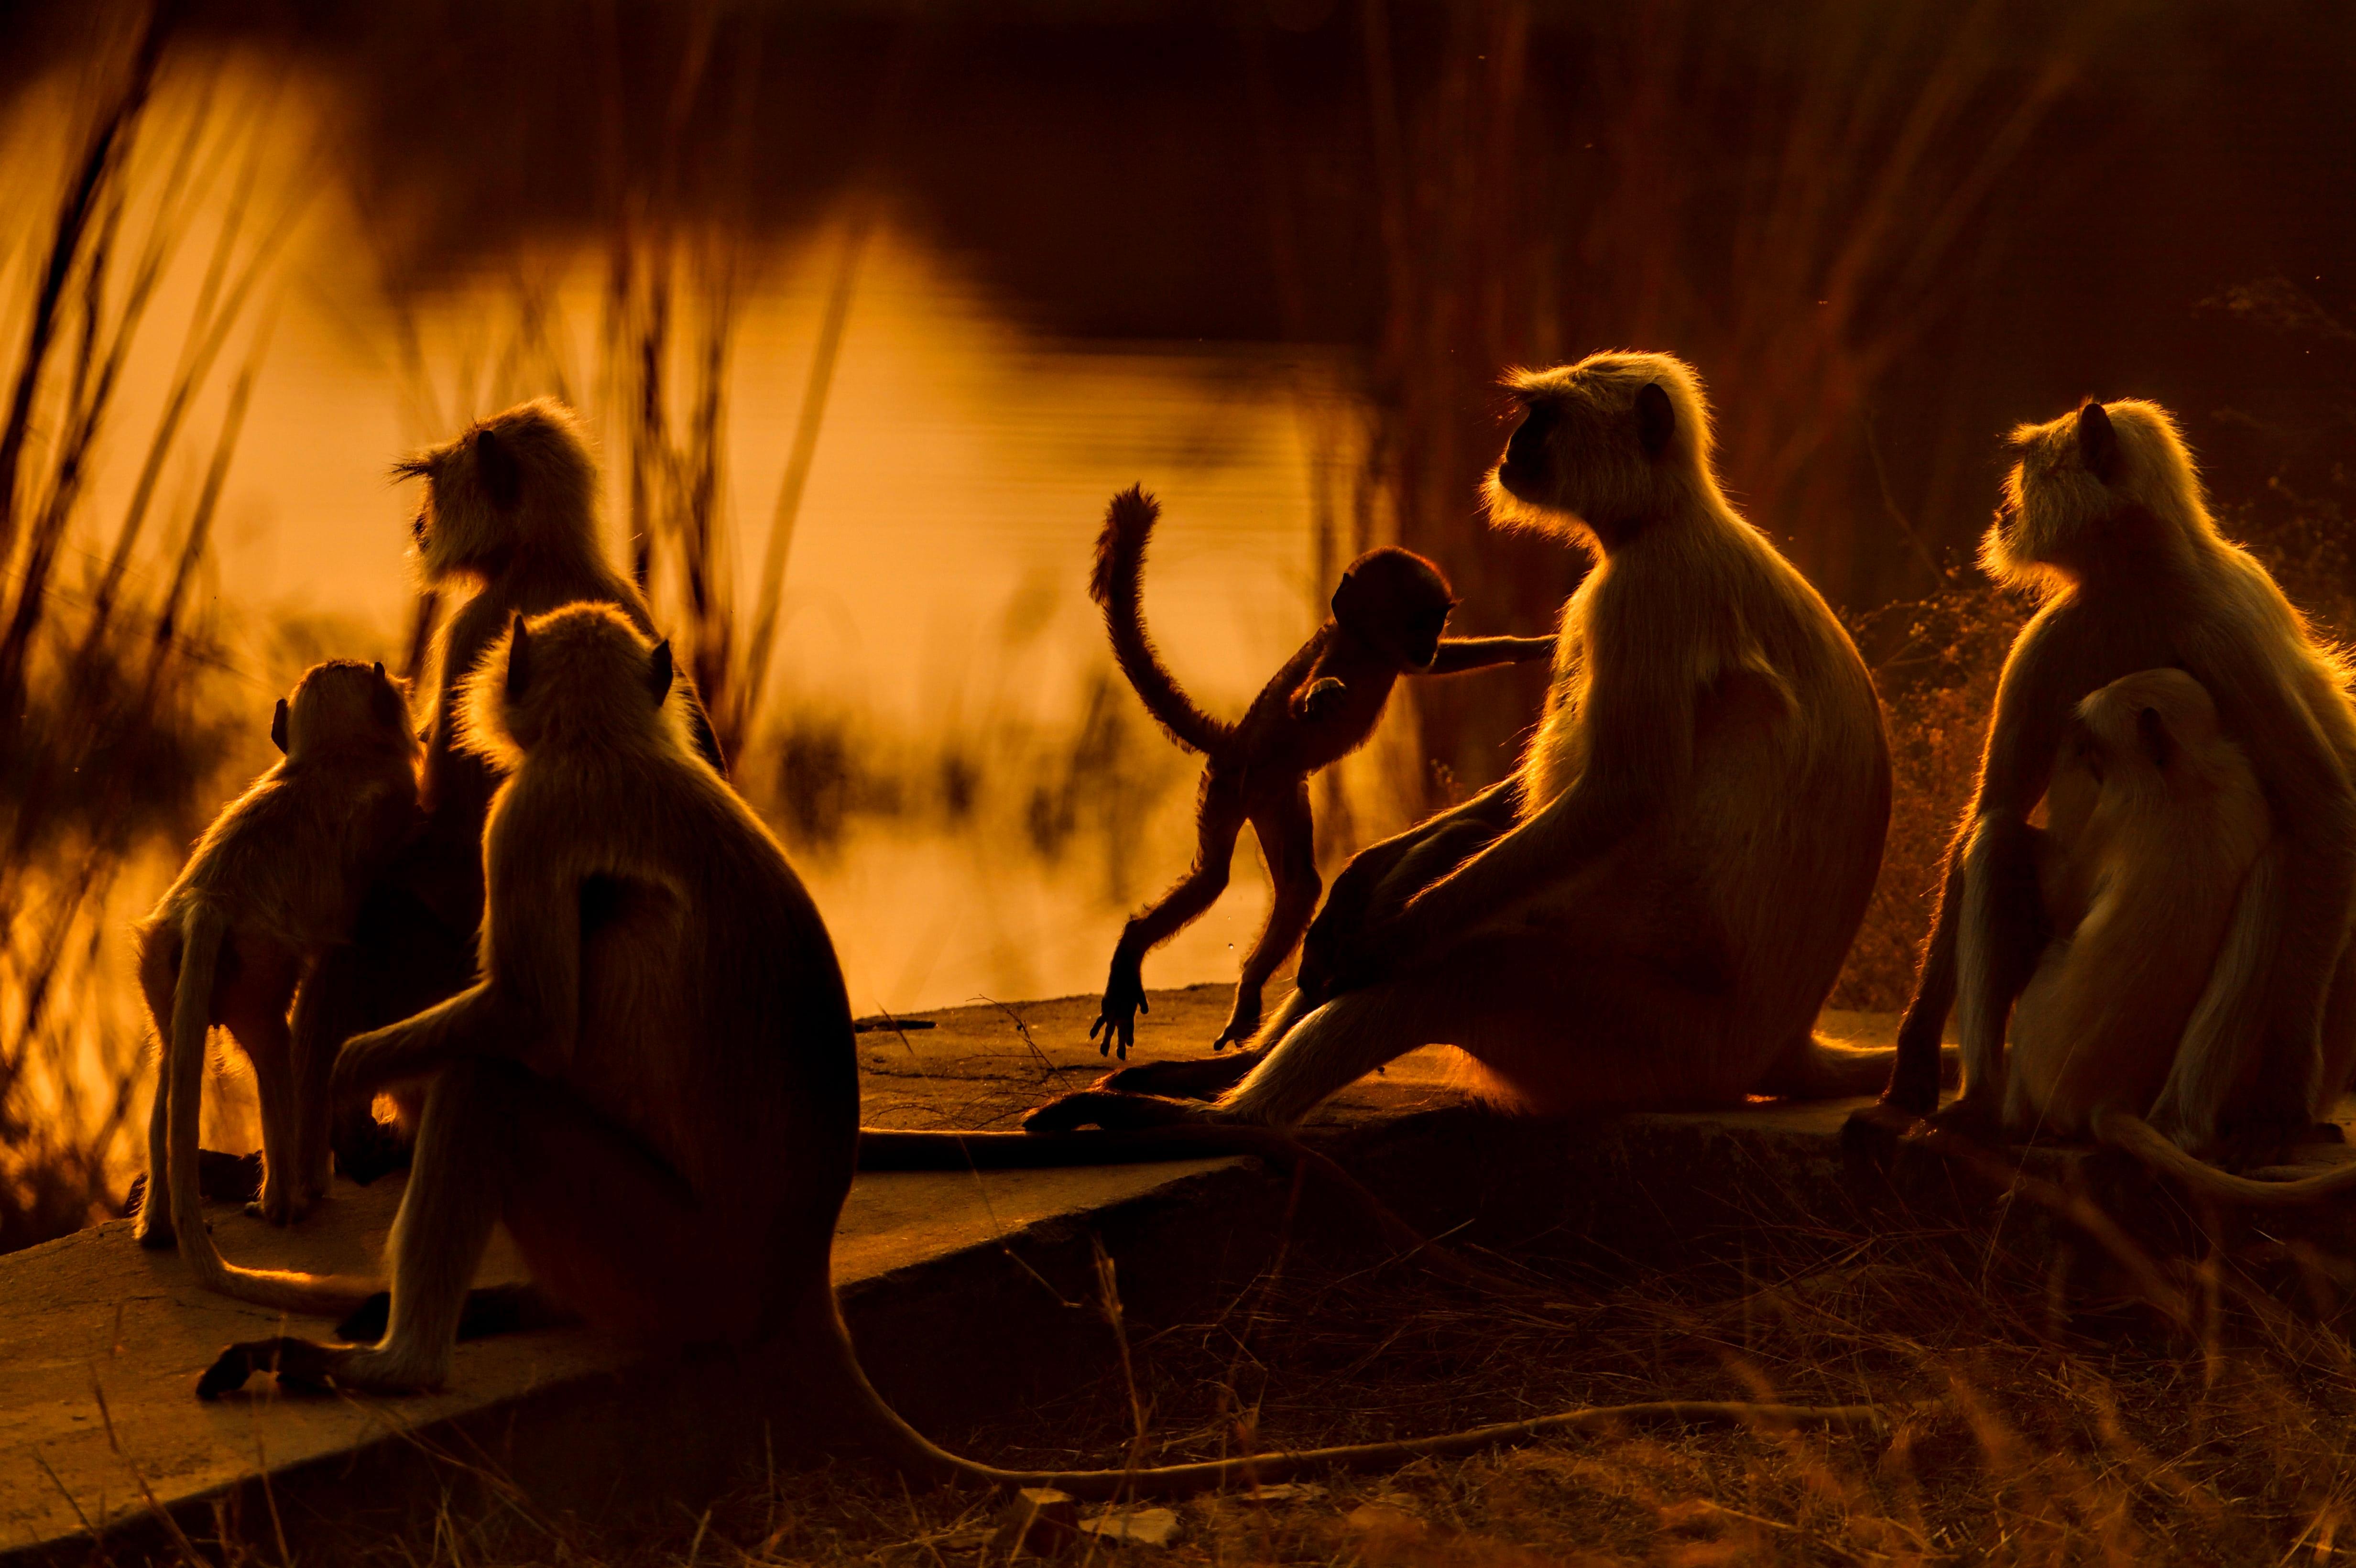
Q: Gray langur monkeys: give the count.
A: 7